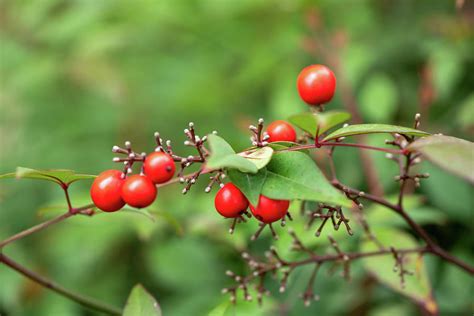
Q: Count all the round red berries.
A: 7